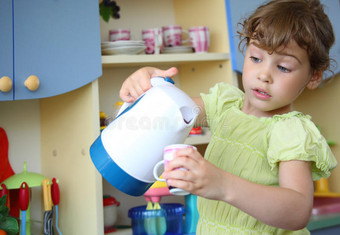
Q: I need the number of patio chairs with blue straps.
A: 0